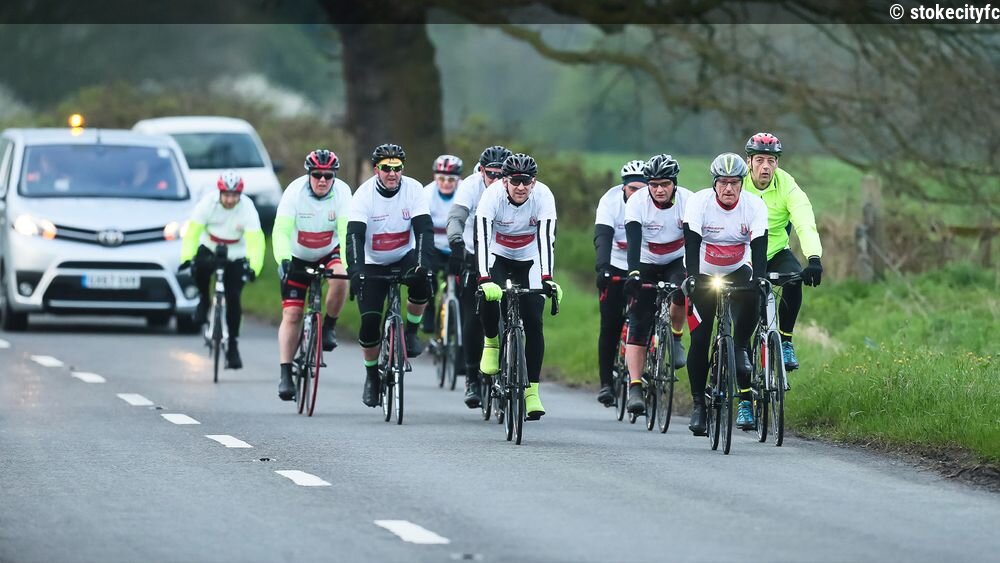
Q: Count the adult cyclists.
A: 10